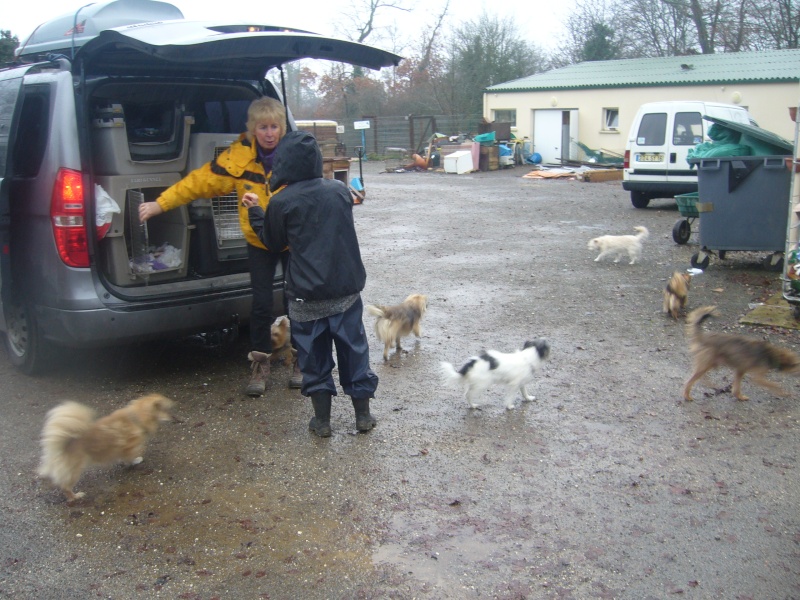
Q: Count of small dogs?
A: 7